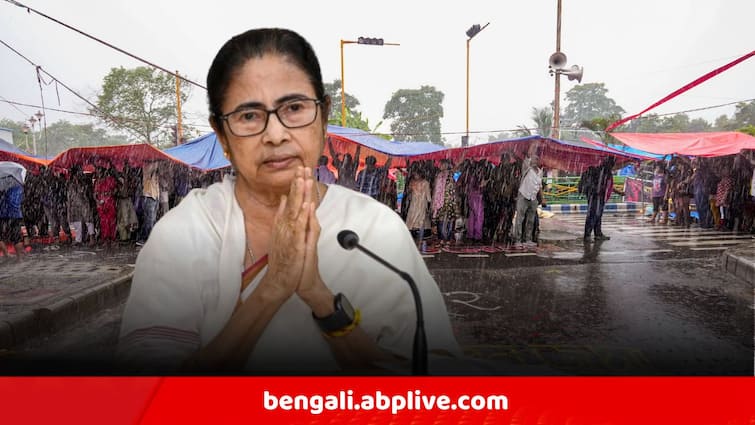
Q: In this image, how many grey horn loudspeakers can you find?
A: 2